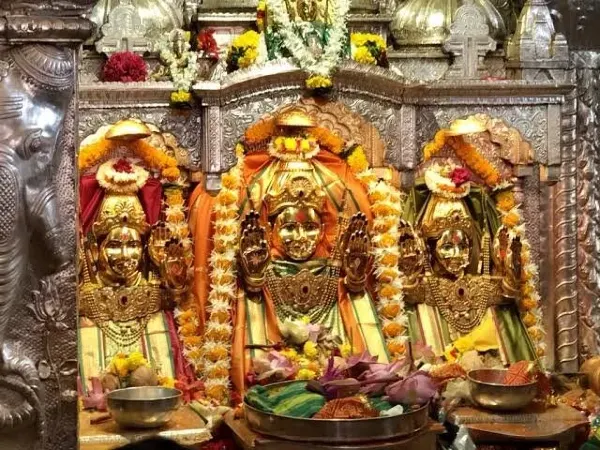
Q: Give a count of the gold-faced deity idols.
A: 3